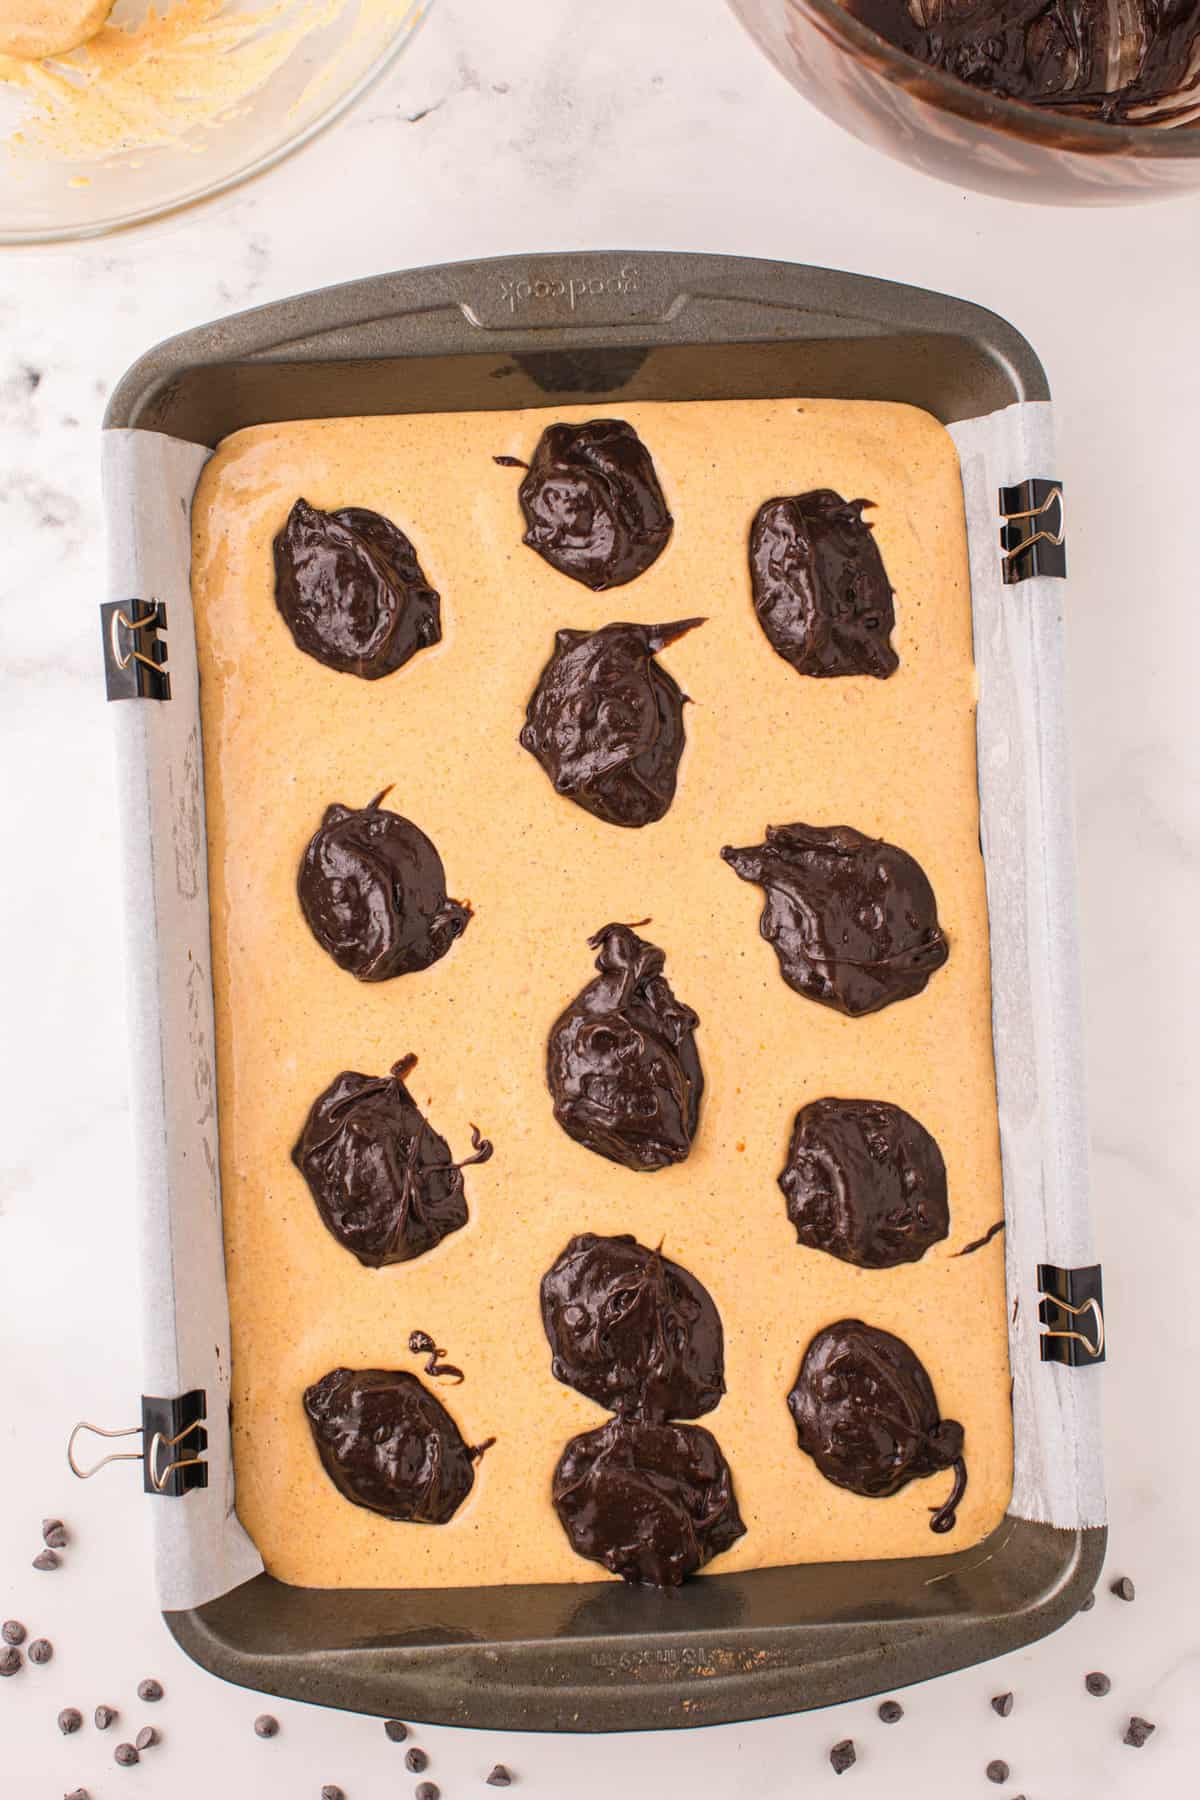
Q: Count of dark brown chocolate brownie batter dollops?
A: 13